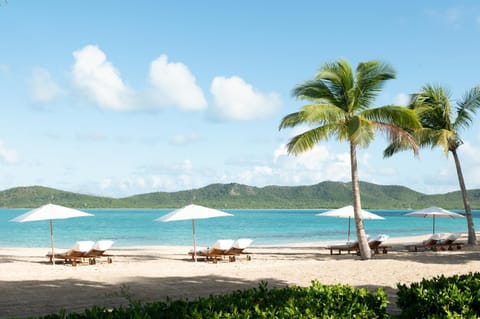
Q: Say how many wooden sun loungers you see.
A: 8